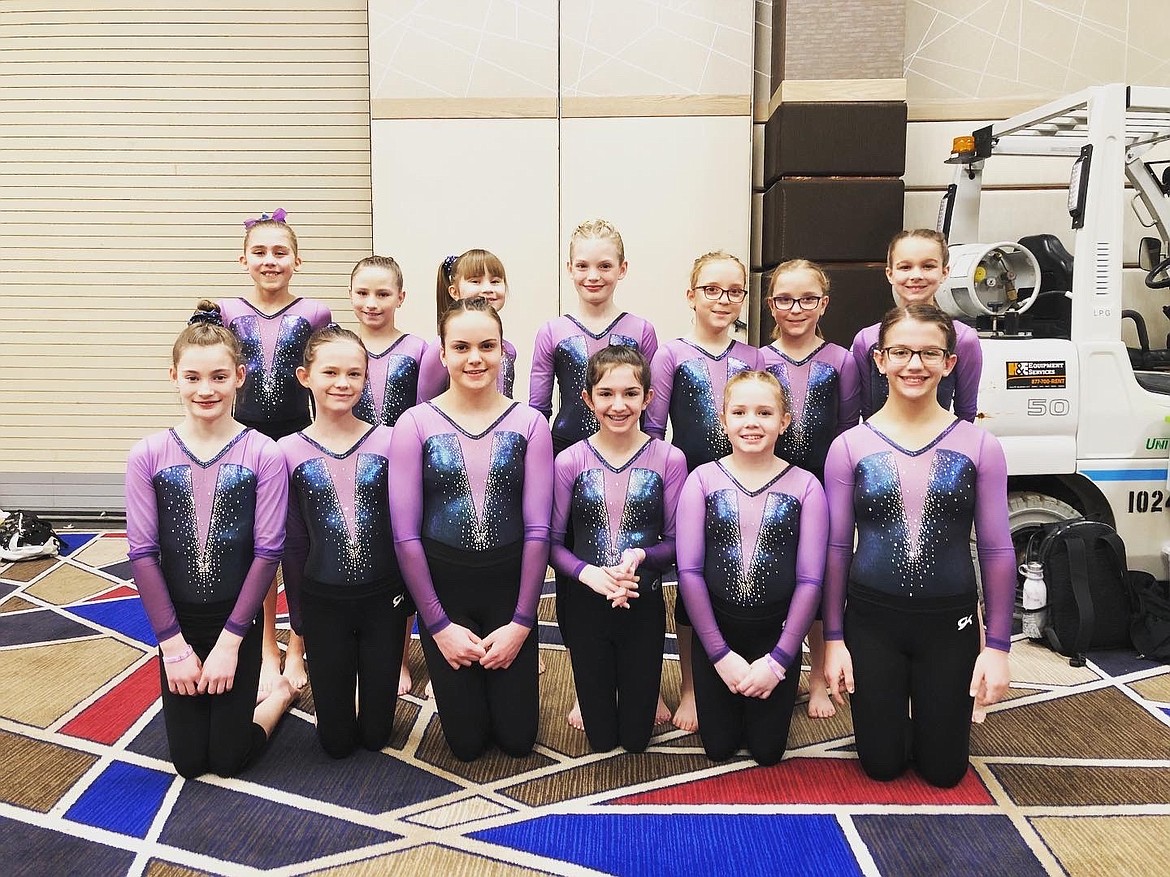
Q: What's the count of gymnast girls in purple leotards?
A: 13